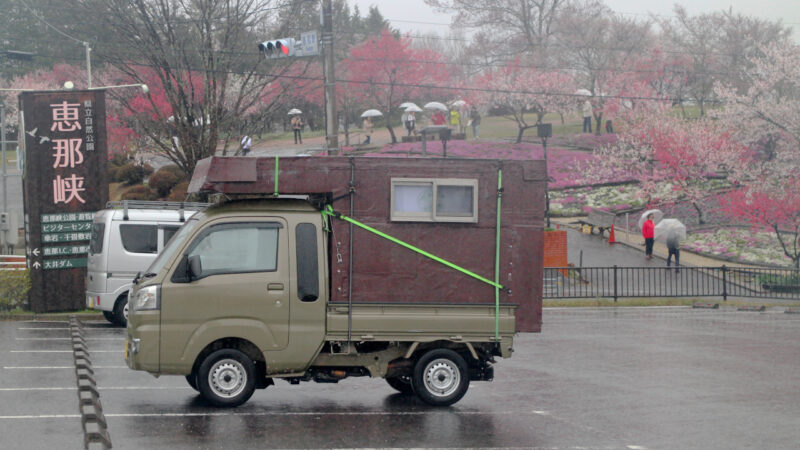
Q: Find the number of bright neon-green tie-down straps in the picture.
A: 3